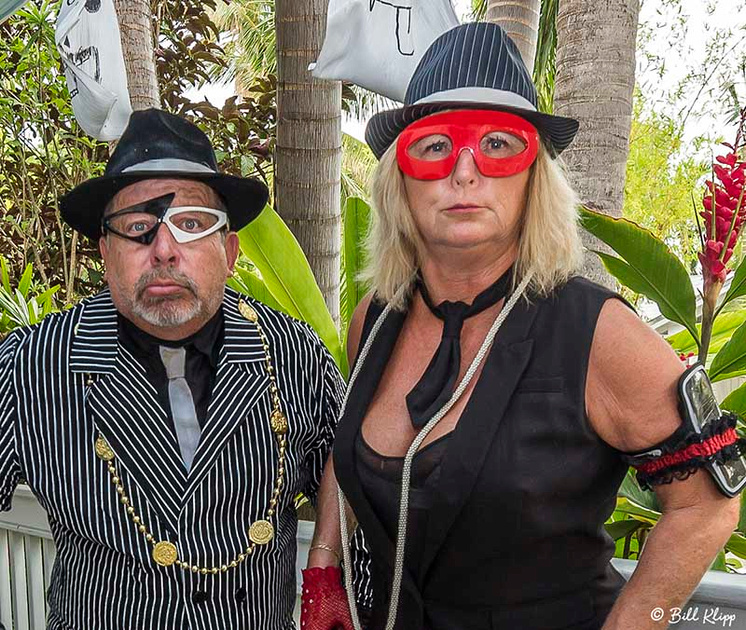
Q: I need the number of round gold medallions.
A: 5